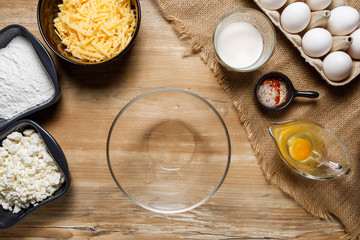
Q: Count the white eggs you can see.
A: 7